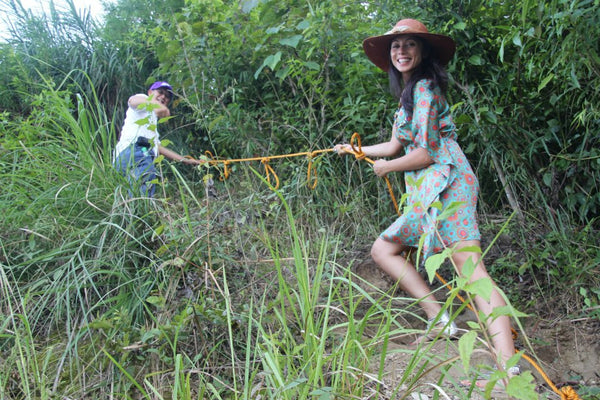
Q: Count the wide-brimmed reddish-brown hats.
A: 1